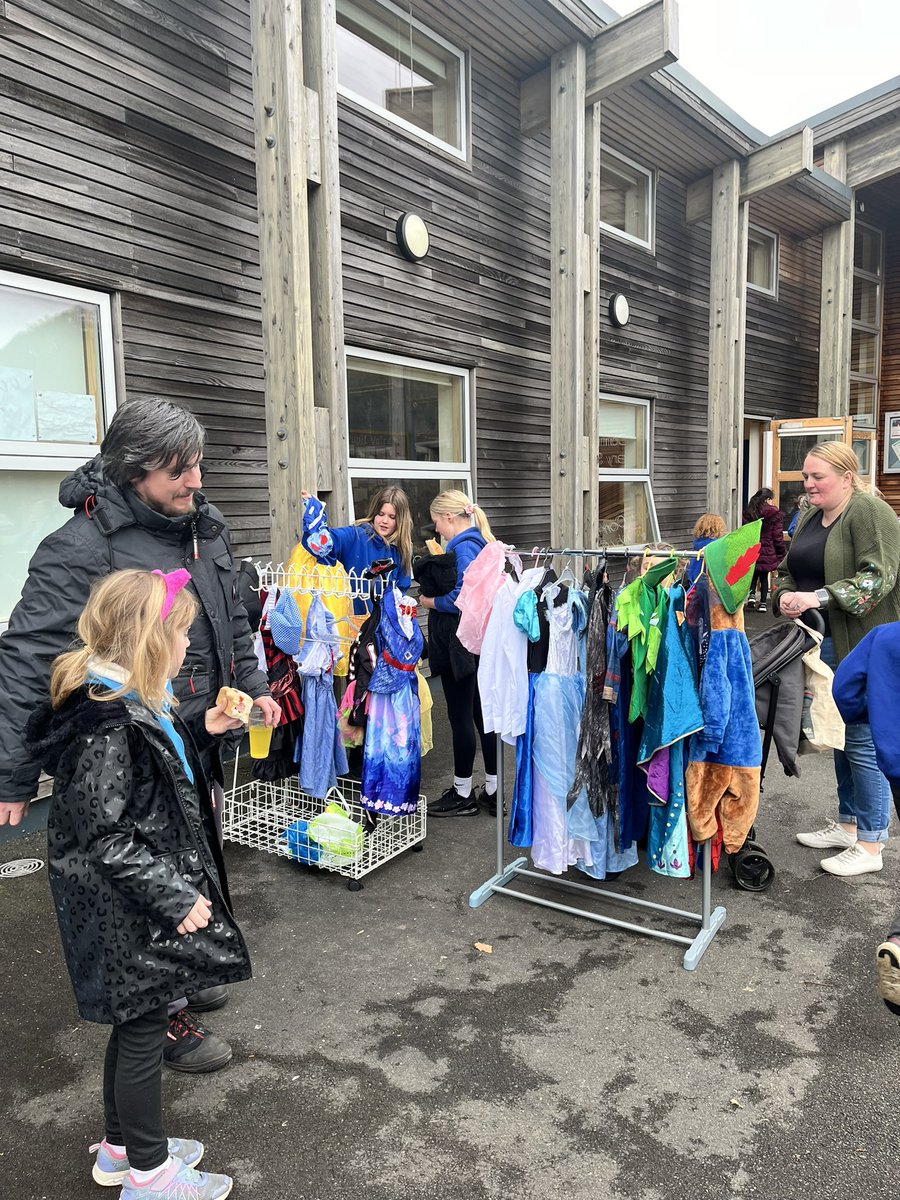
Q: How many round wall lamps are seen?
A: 2